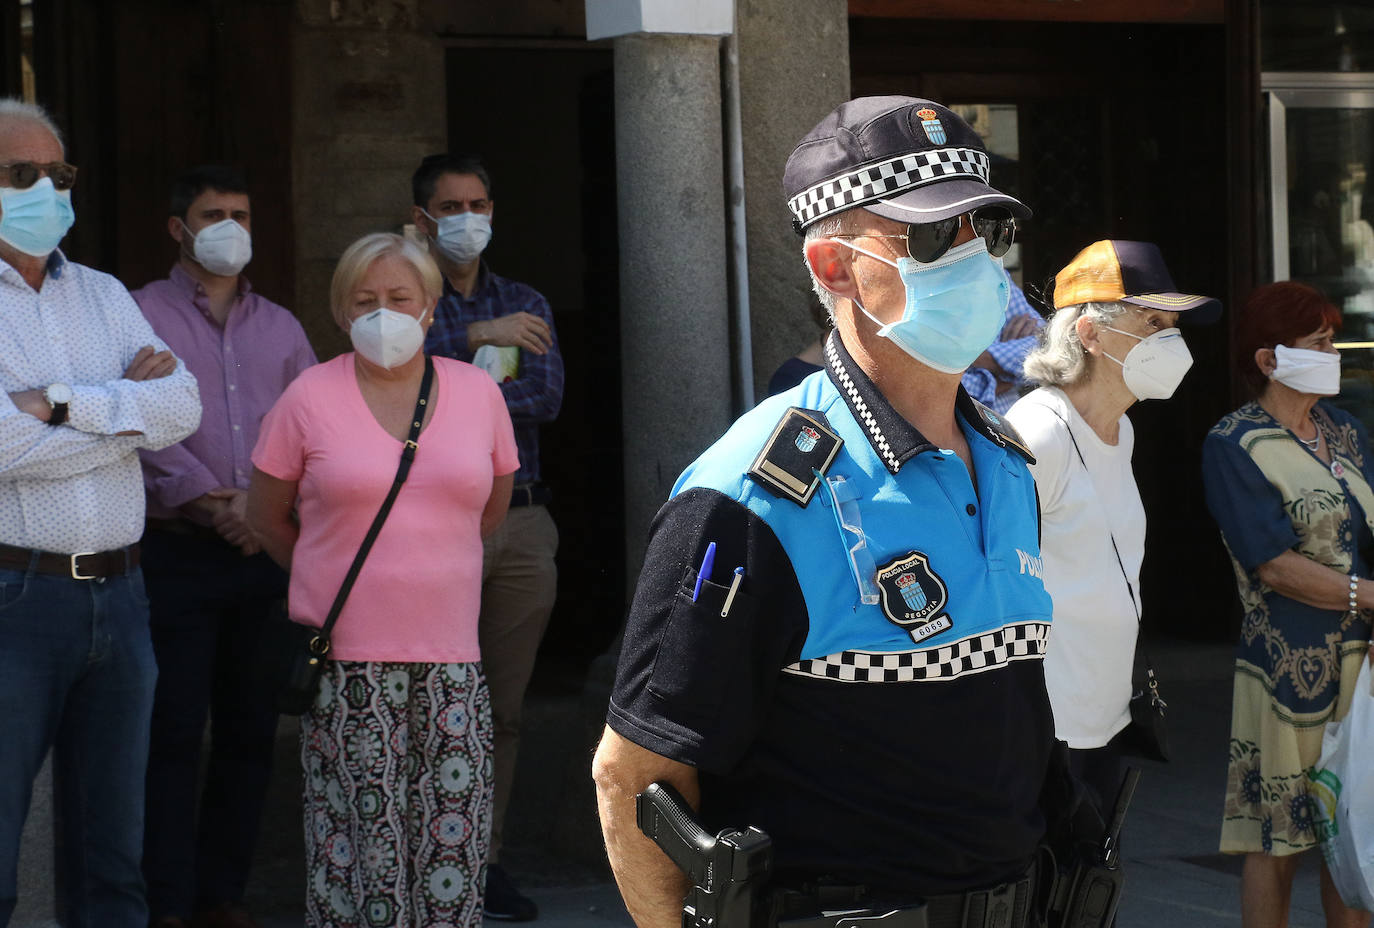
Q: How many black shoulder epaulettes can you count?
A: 2